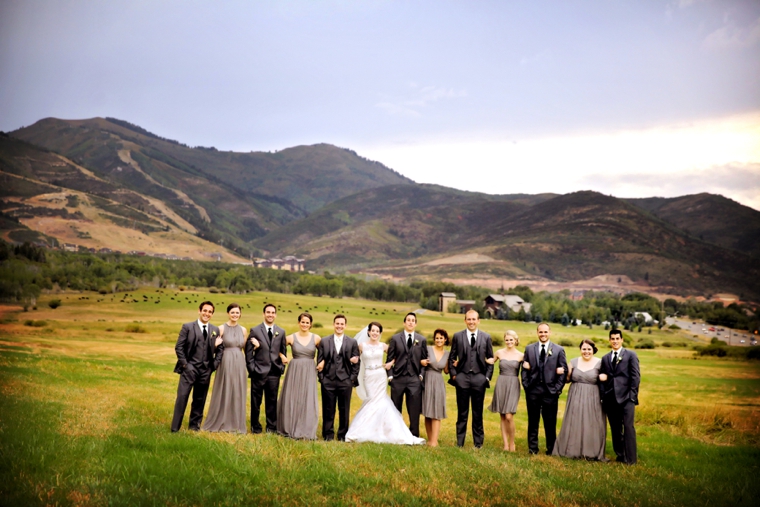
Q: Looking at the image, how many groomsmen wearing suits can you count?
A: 6